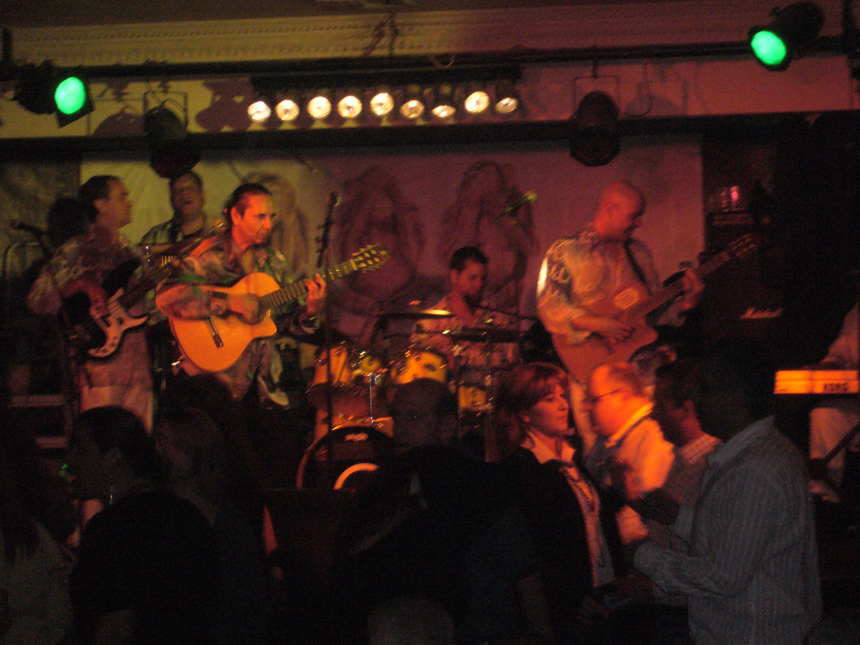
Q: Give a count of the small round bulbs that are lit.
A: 9